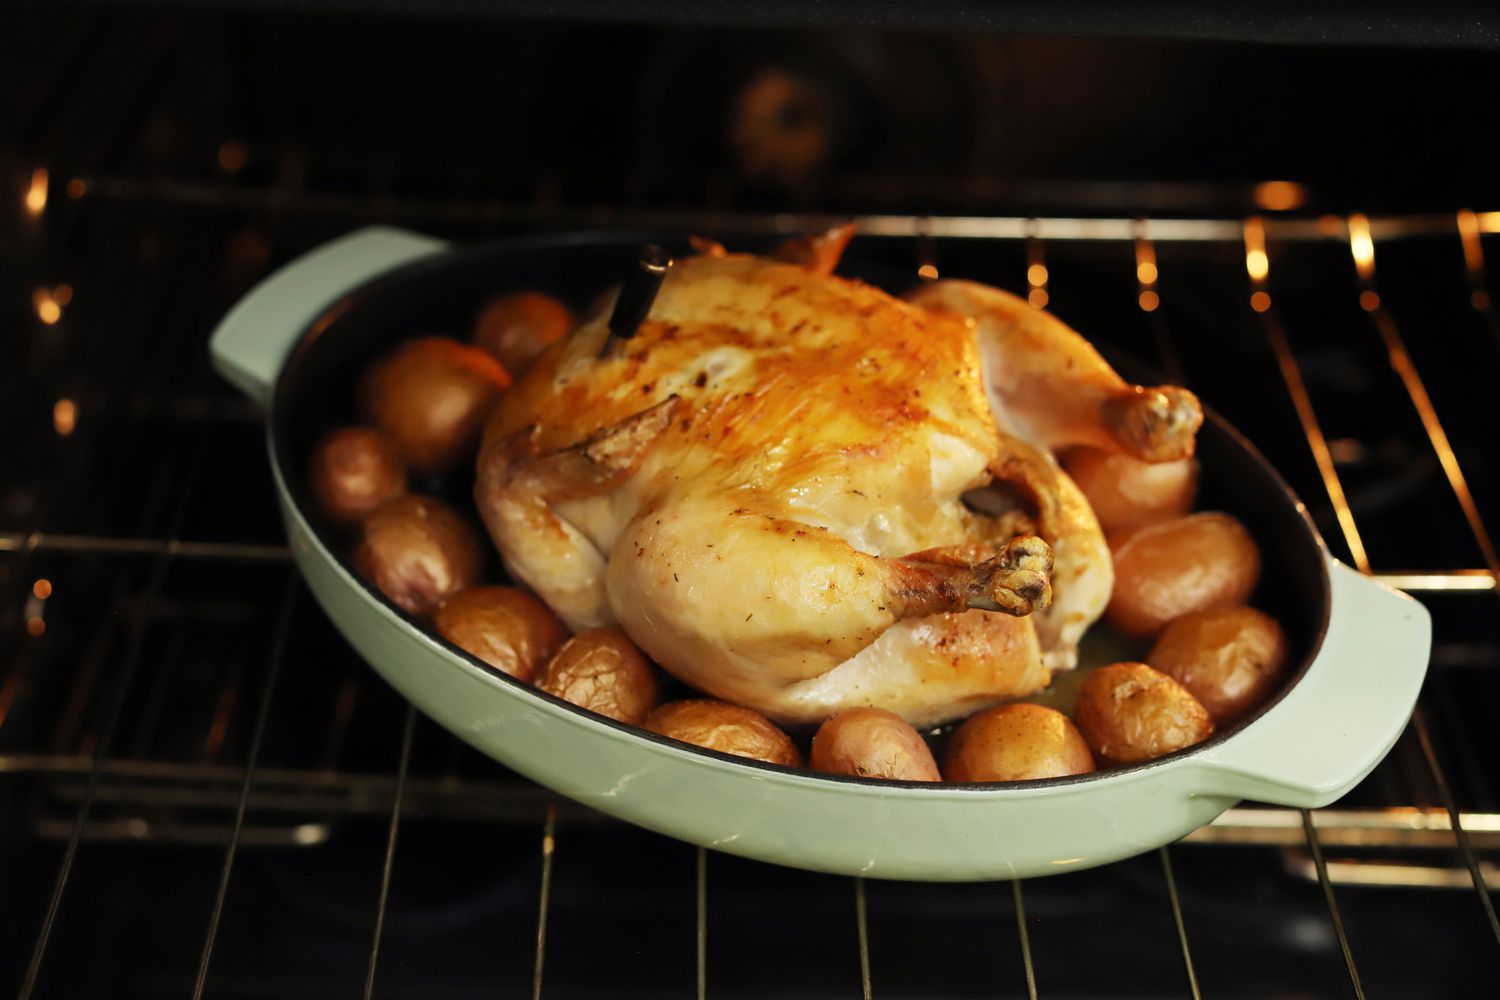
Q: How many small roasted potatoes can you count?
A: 13